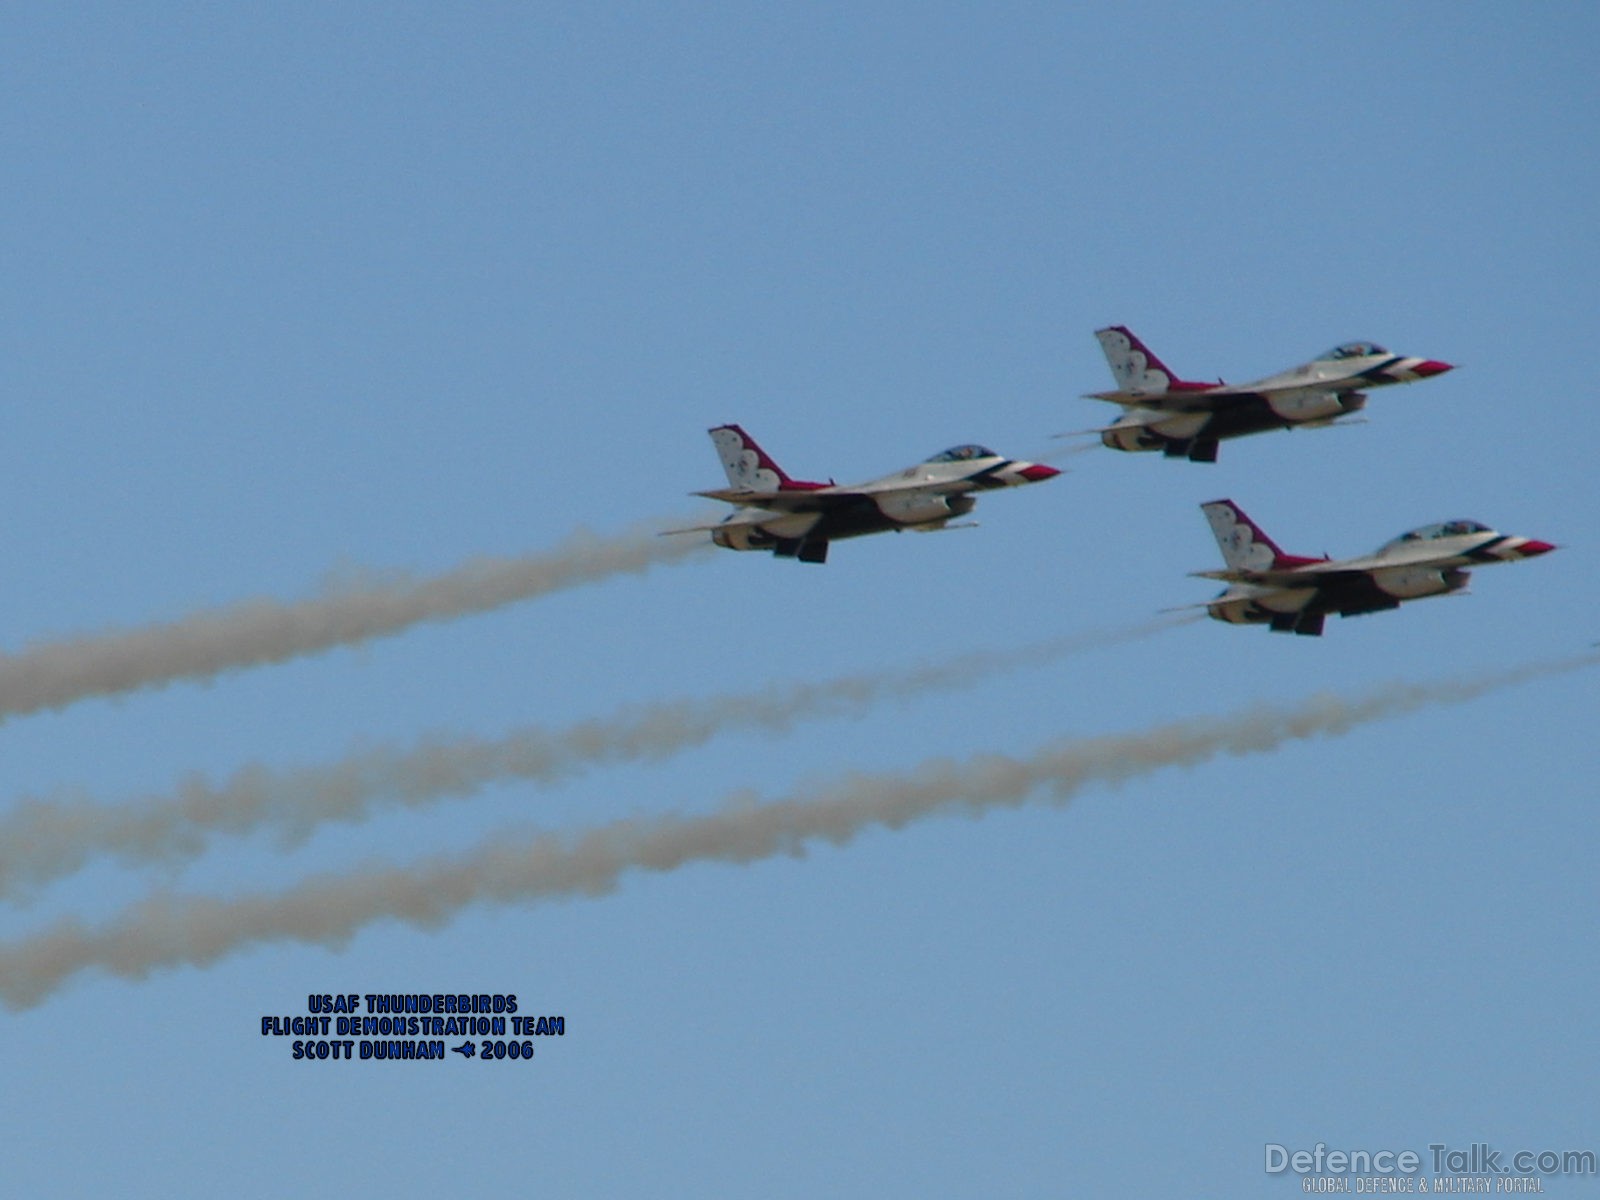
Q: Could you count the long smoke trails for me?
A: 3